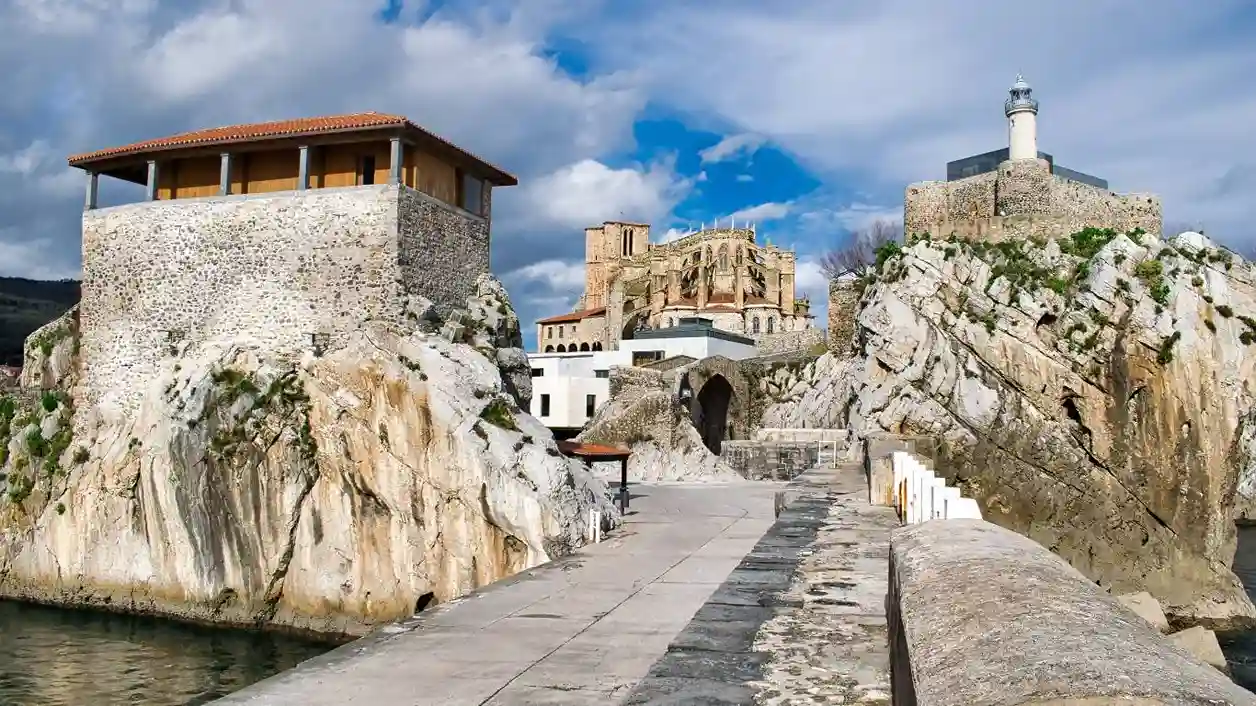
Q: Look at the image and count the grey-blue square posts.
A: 5